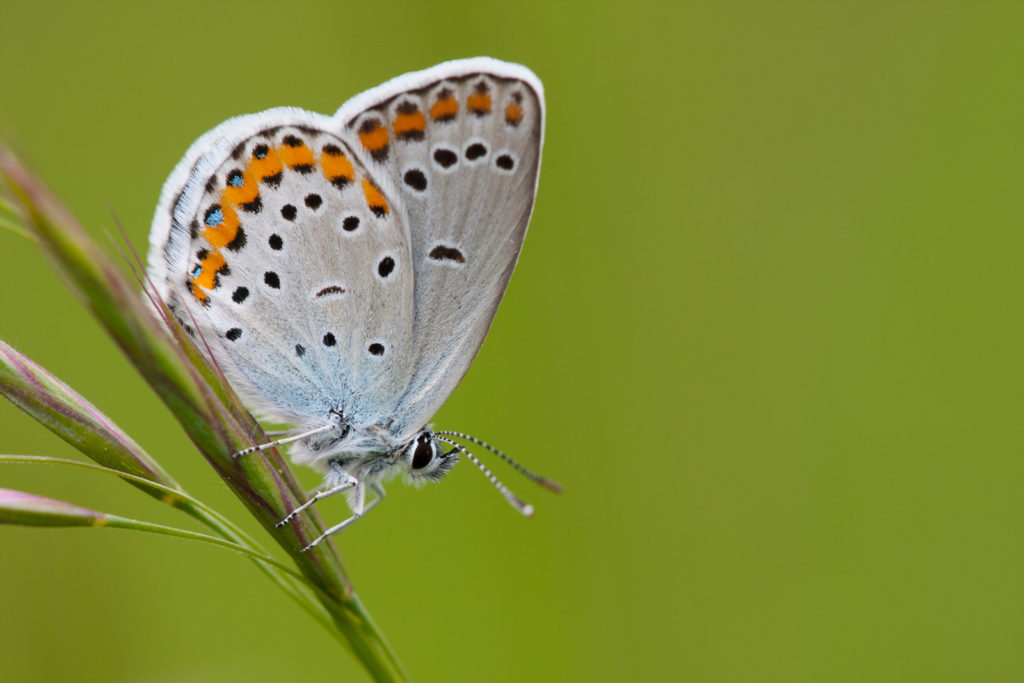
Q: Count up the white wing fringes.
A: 2